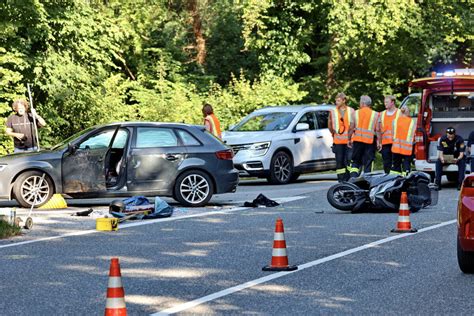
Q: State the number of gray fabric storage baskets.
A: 0